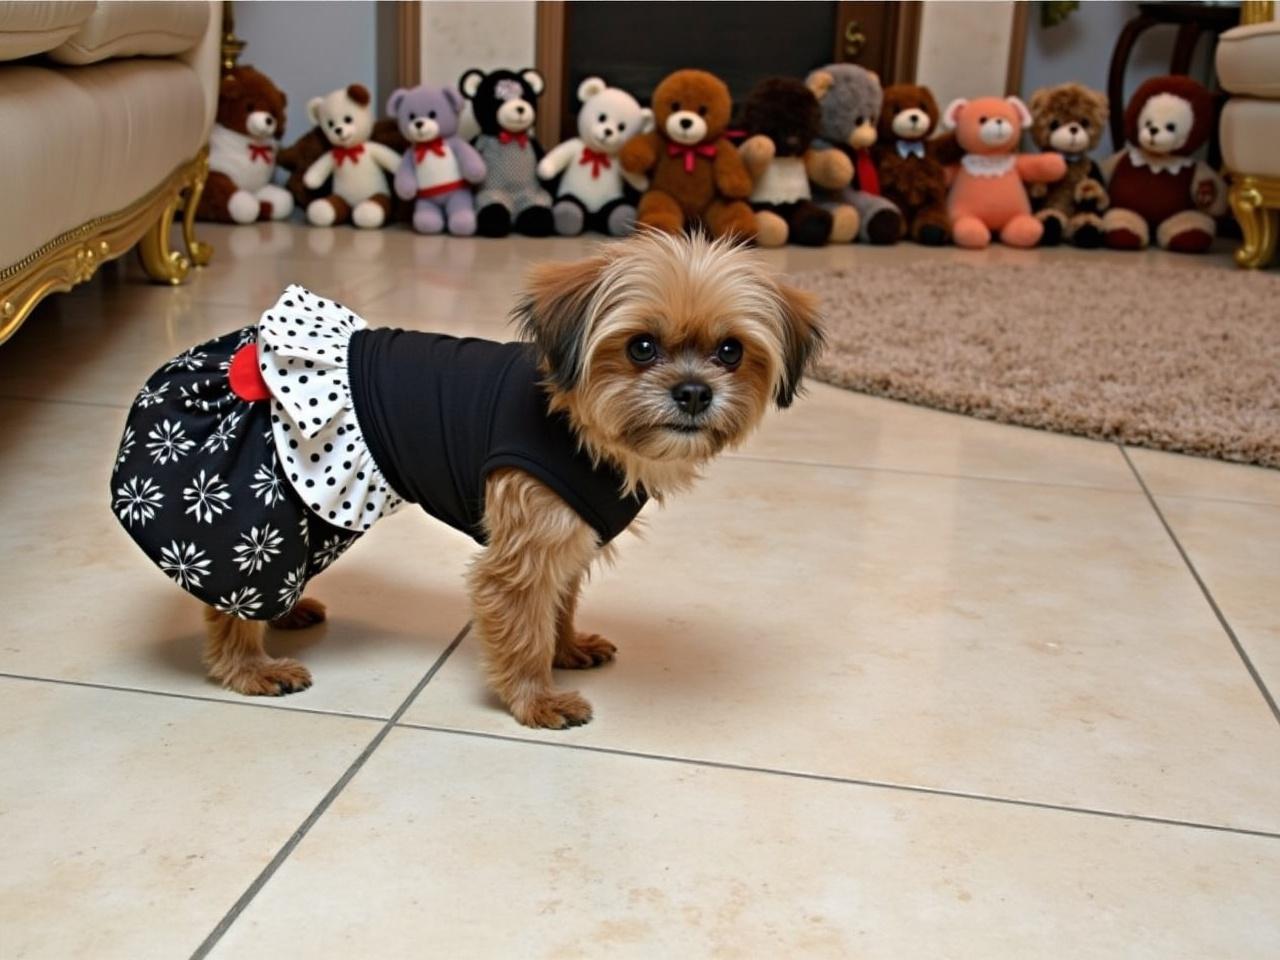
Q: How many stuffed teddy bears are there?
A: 12